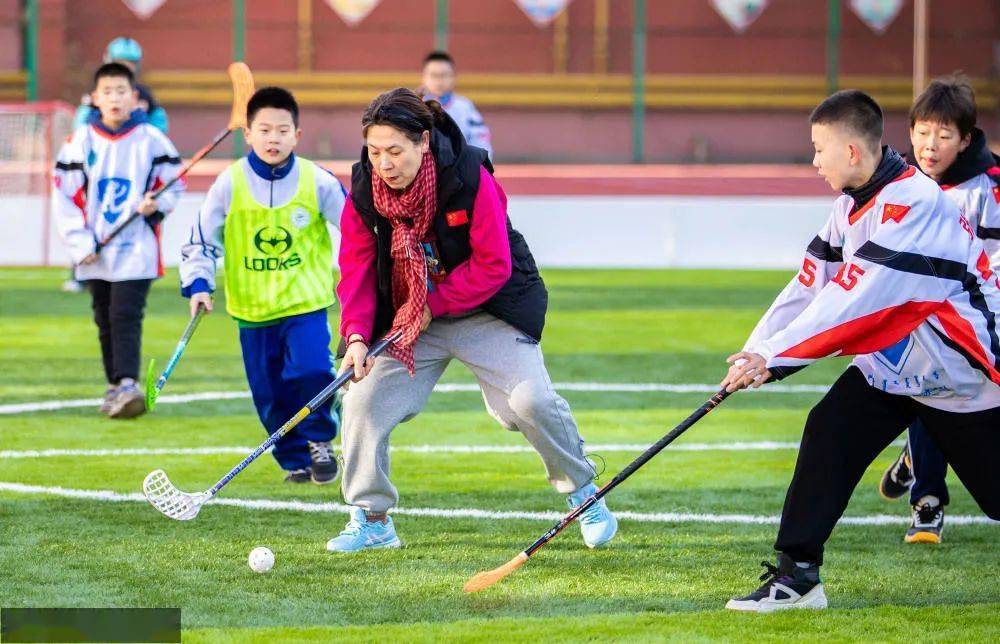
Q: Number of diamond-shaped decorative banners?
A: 5